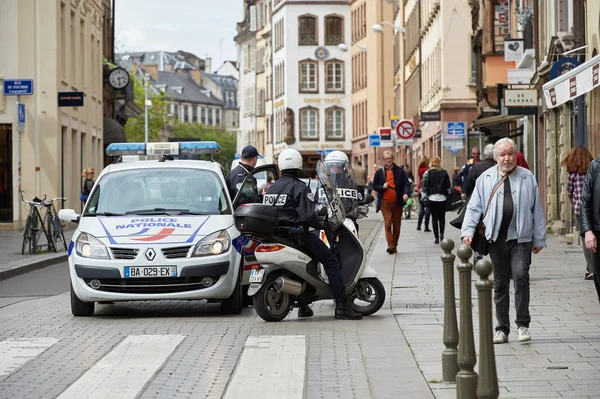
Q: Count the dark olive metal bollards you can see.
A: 3